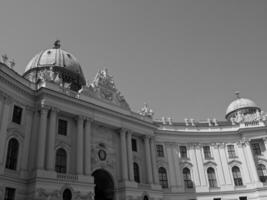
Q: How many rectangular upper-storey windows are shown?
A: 8